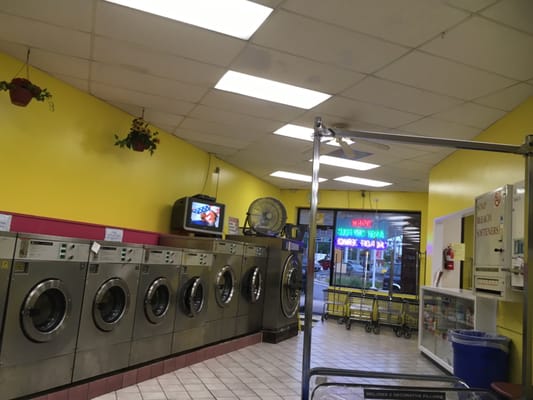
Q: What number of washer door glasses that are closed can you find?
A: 5